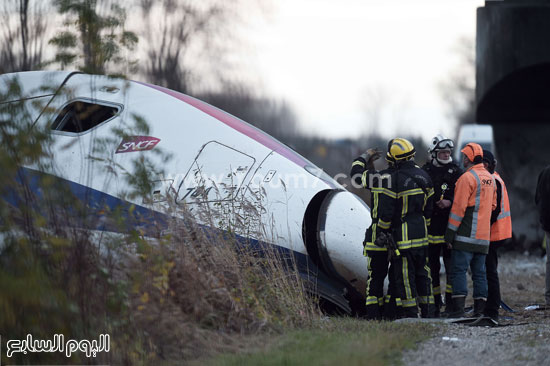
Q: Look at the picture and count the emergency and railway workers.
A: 5